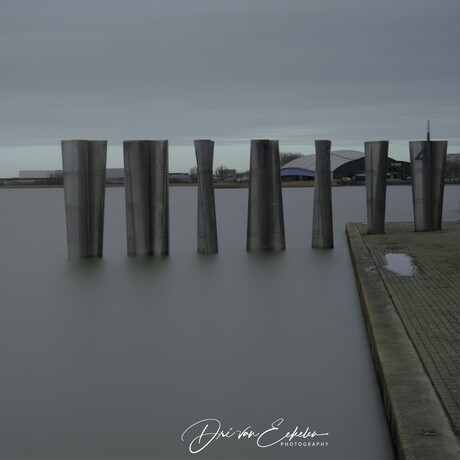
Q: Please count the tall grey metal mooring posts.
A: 7